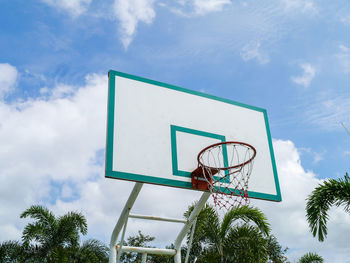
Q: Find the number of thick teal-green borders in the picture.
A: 2